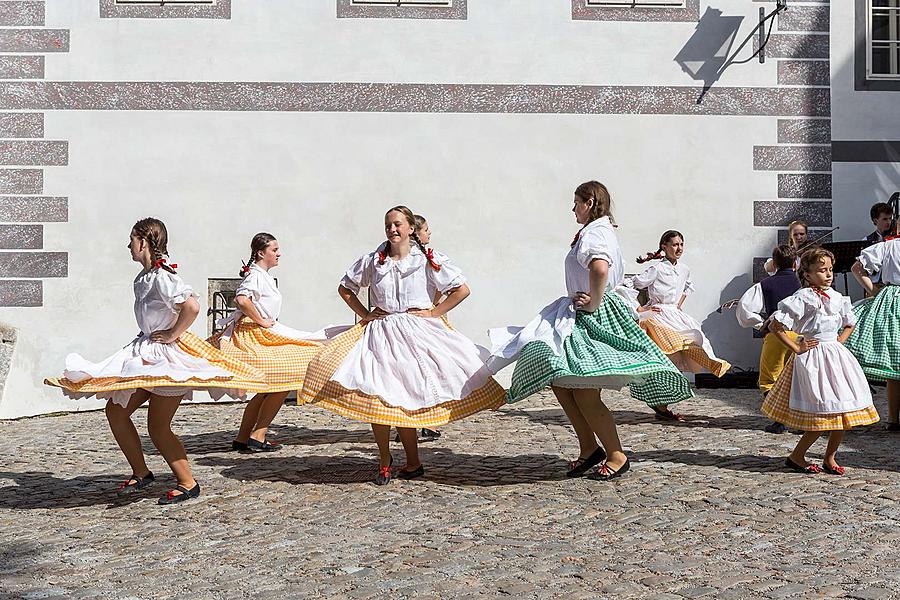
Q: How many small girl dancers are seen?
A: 1